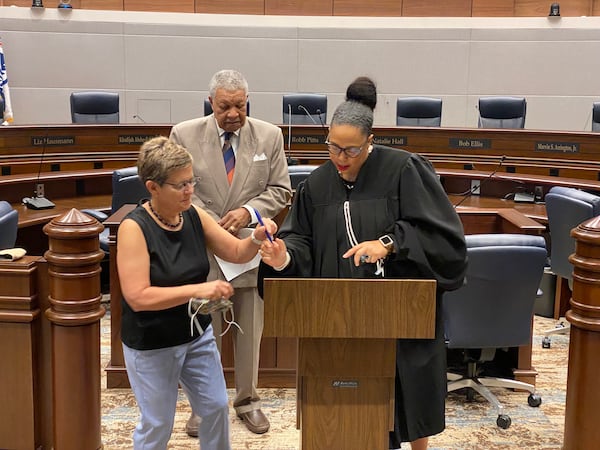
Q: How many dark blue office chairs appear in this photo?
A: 11